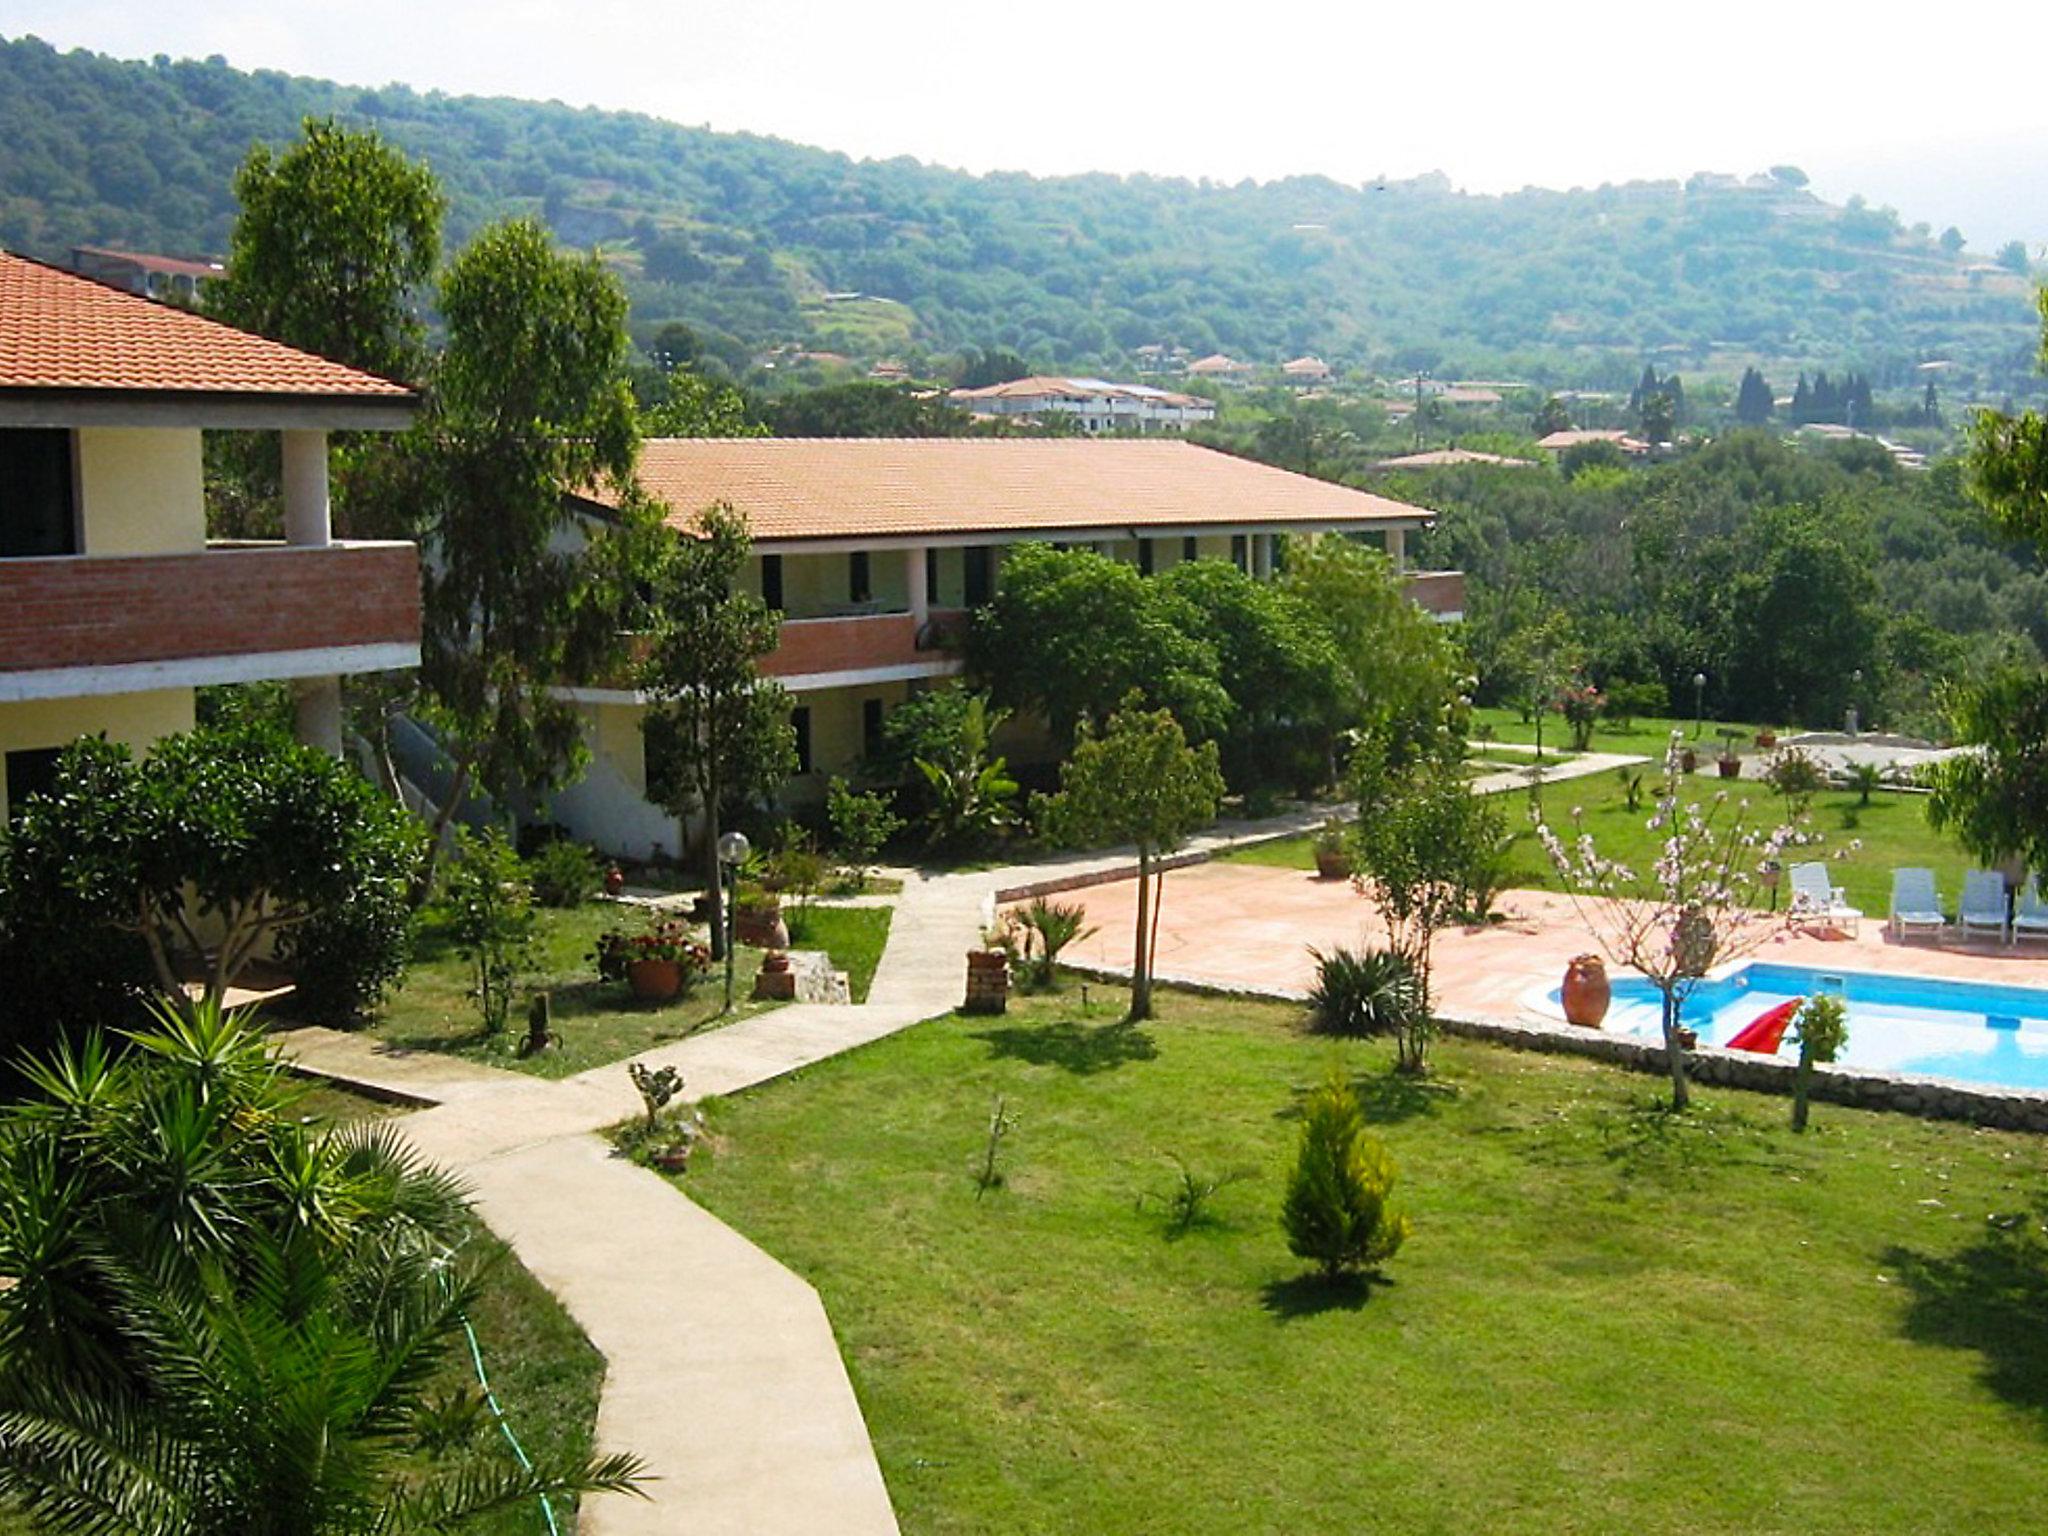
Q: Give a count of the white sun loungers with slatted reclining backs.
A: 4